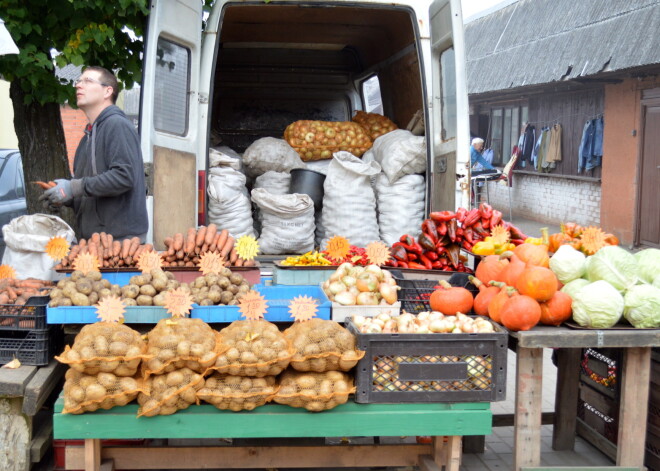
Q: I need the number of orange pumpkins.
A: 9